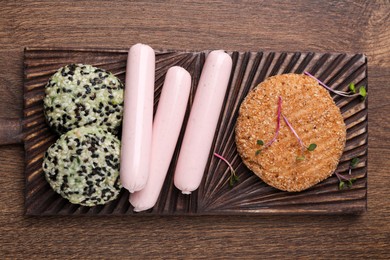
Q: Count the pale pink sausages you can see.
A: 3